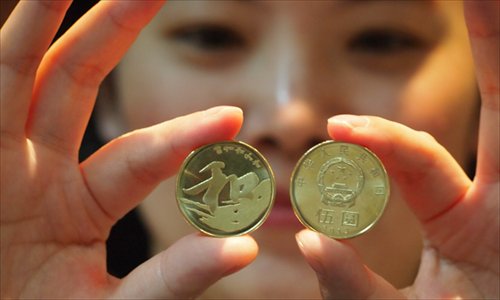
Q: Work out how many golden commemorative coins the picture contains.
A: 2